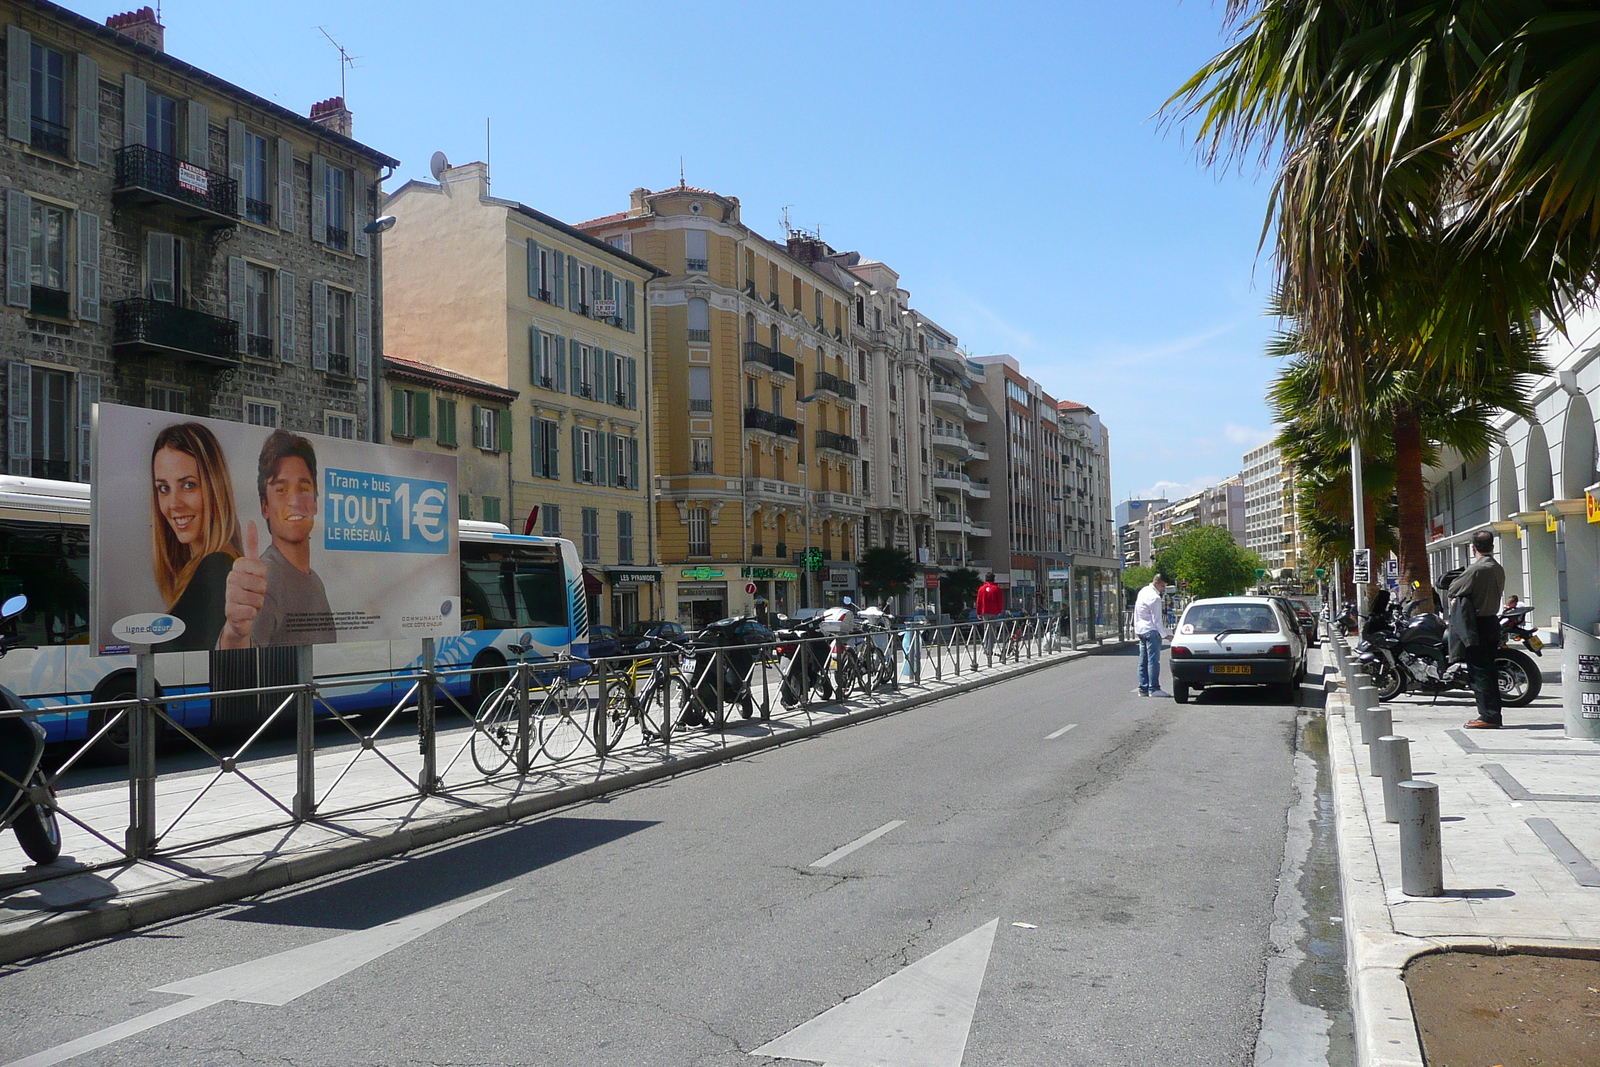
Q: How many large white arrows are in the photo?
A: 2